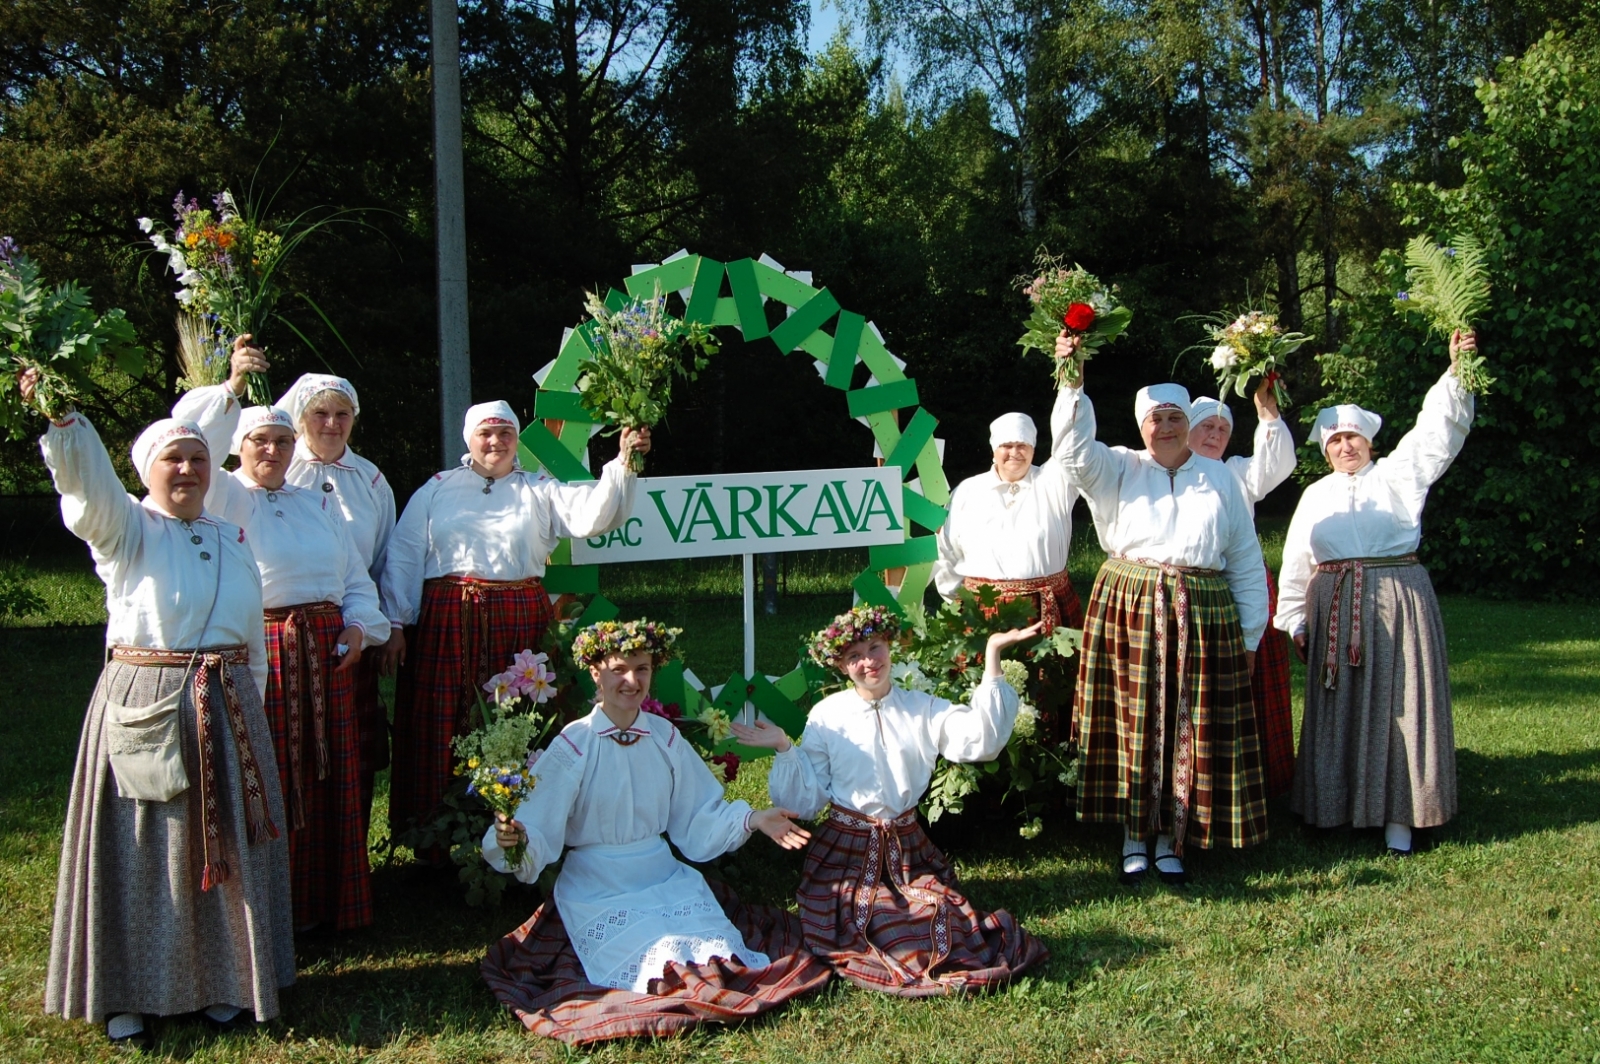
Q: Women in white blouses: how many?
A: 10